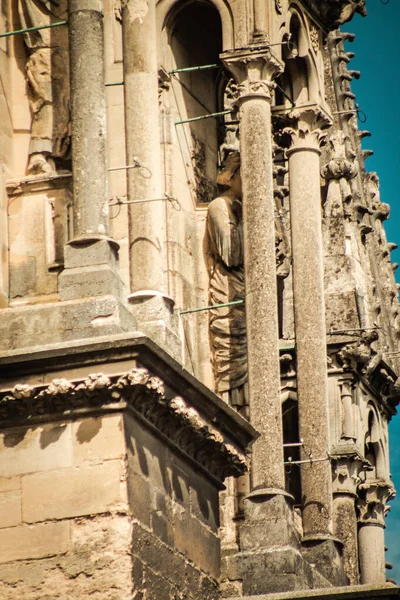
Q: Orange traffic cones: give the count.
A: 0